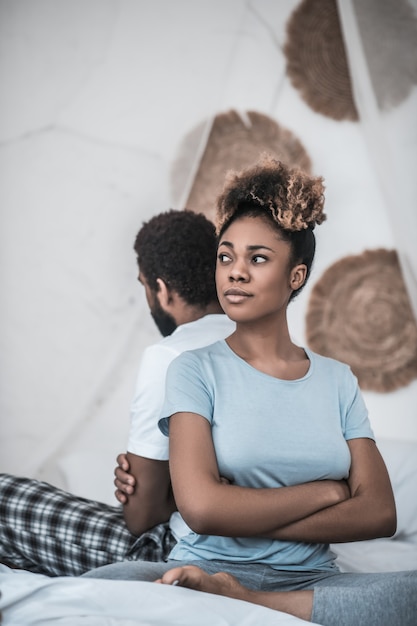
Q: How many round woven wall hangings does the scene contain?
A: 3